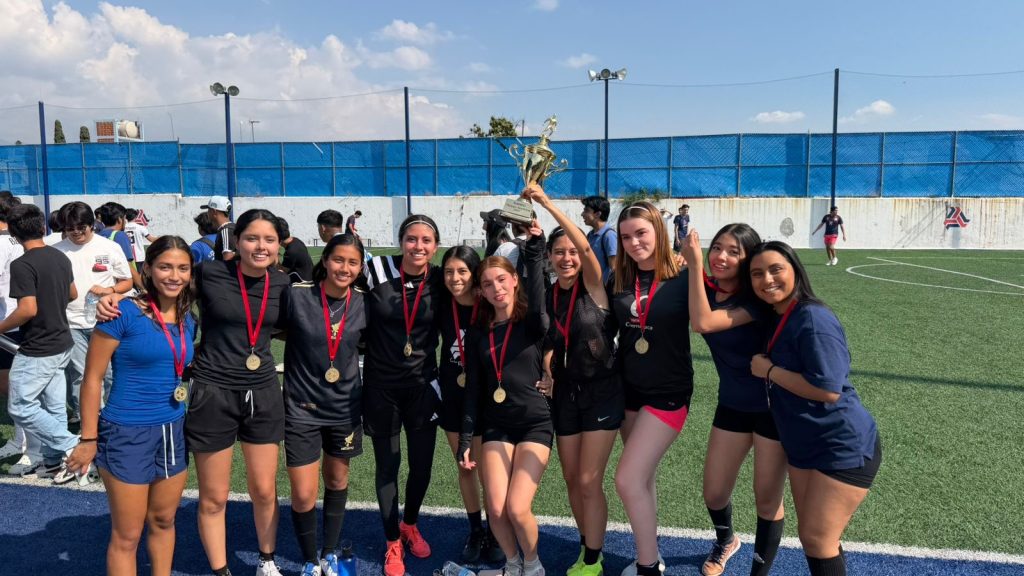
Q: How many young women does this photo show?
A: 10